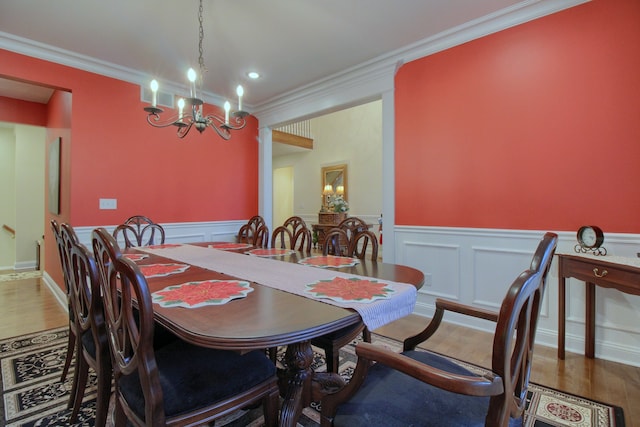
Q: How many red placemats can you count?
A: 8